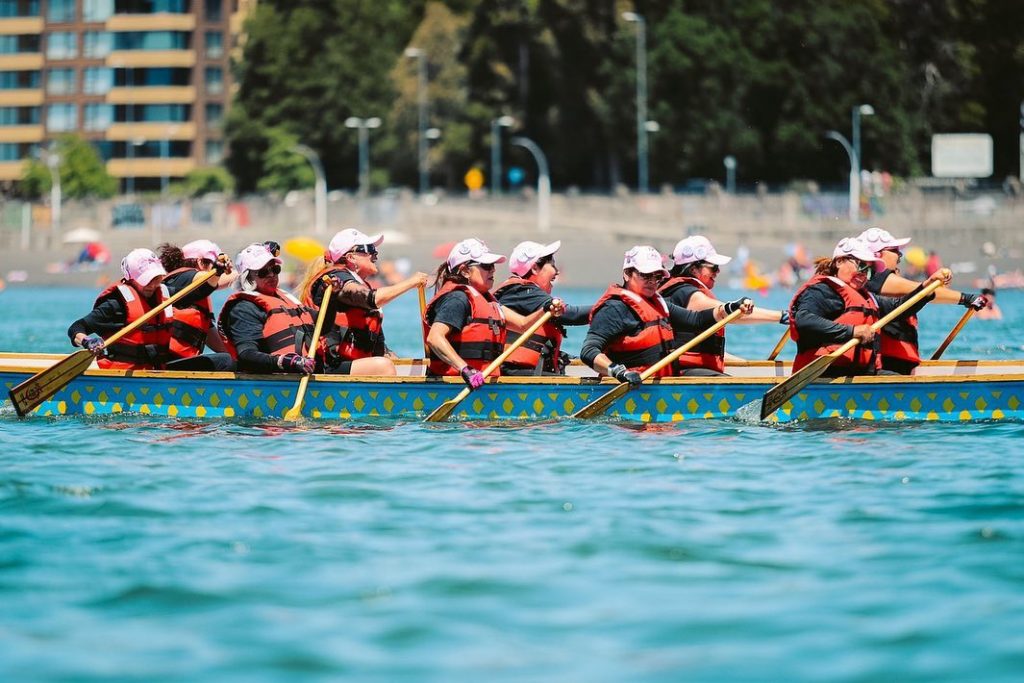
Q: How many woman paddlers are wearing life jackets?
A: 10